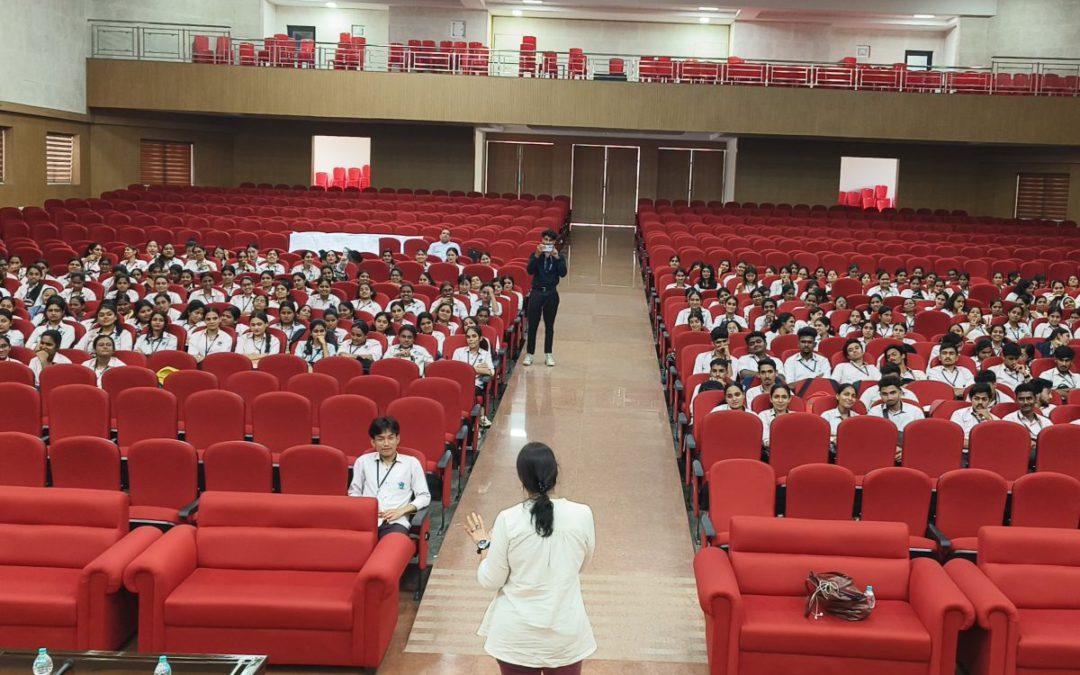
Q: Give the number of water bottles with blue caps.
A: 3